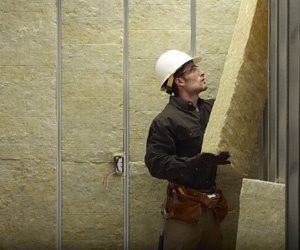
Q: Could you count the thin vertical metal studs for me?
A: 3